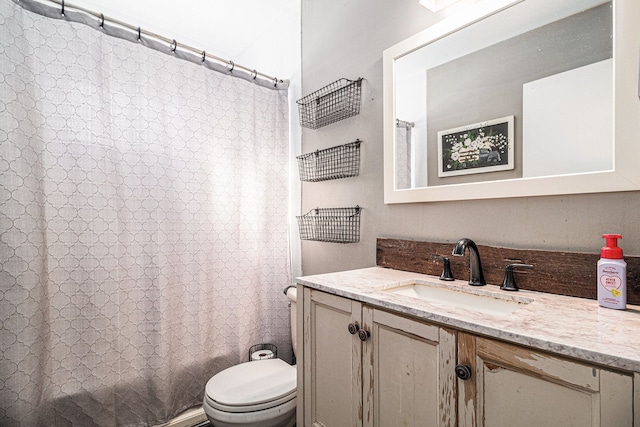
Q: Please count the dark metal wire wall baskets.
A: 3